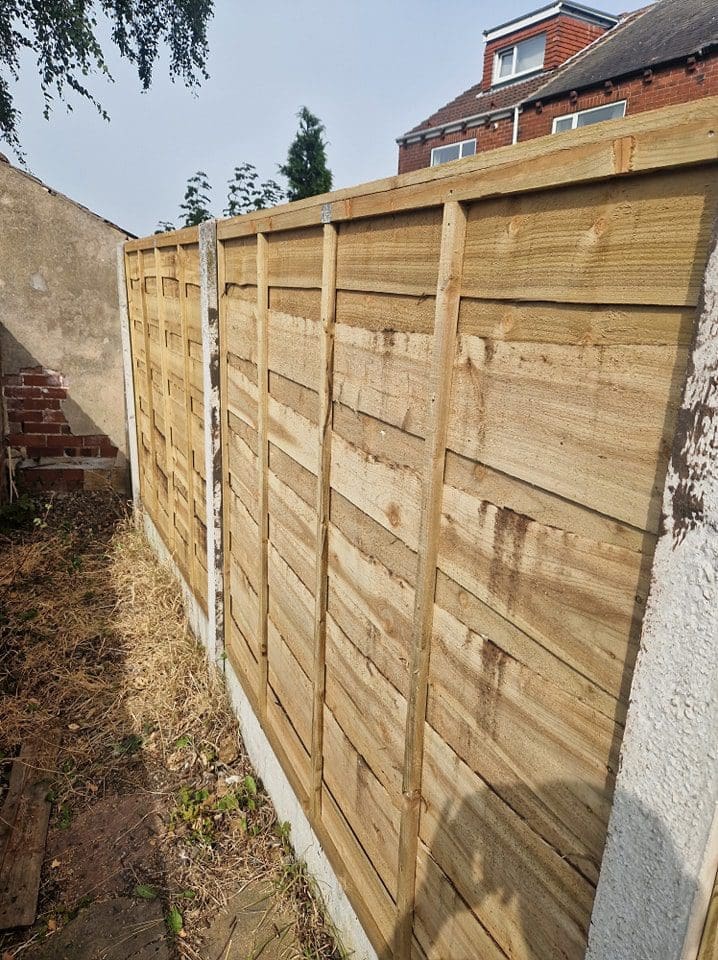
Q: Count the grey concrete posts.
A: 3